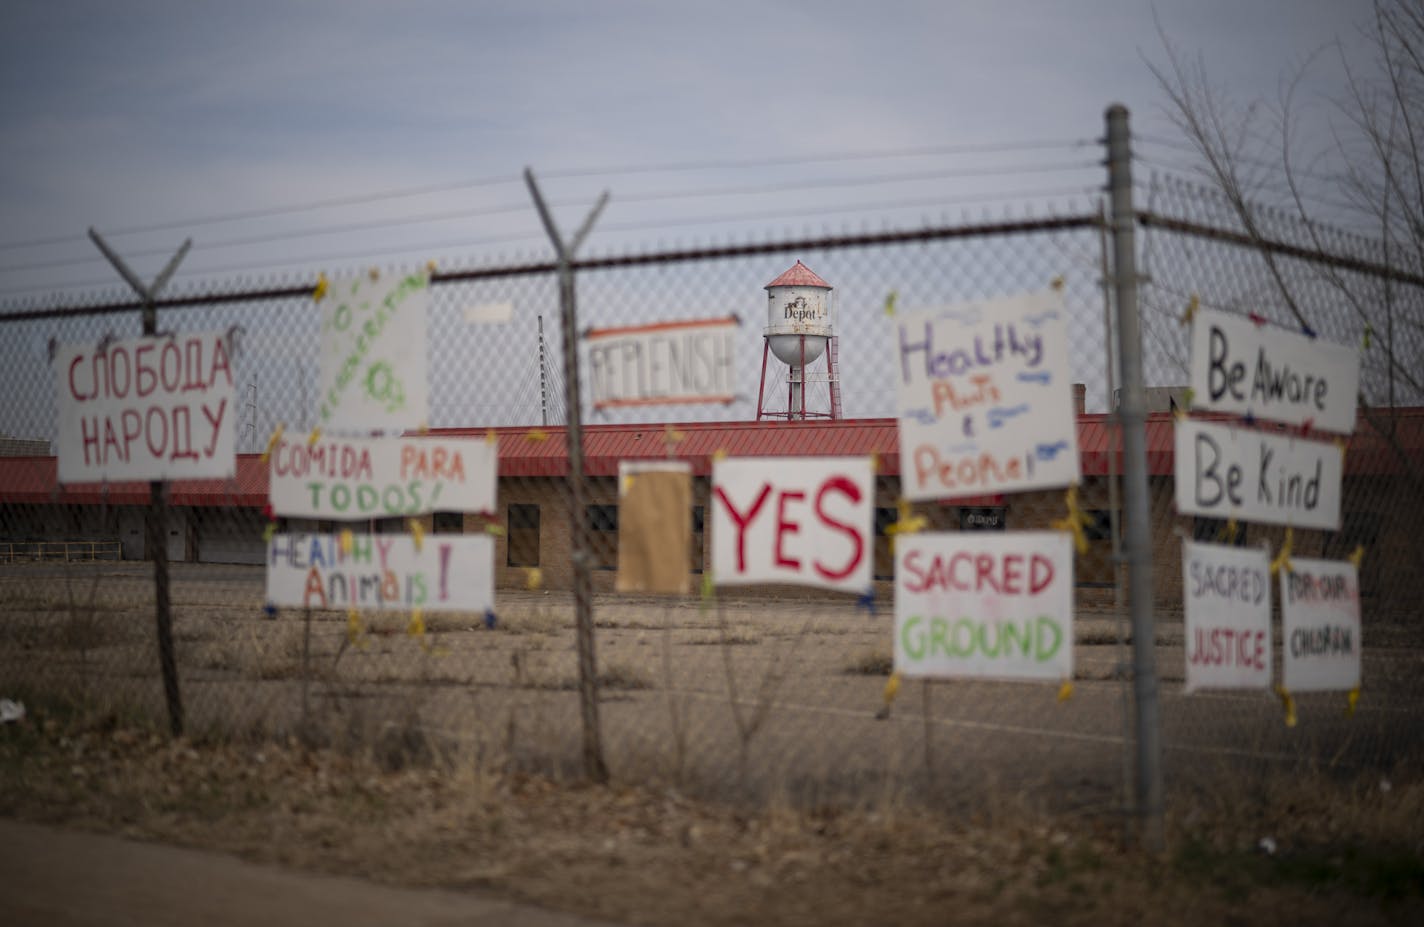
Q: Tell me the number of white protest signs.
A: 12